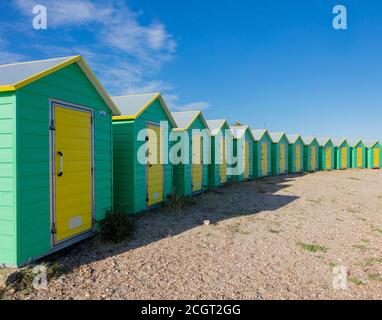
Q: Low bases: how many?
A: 13